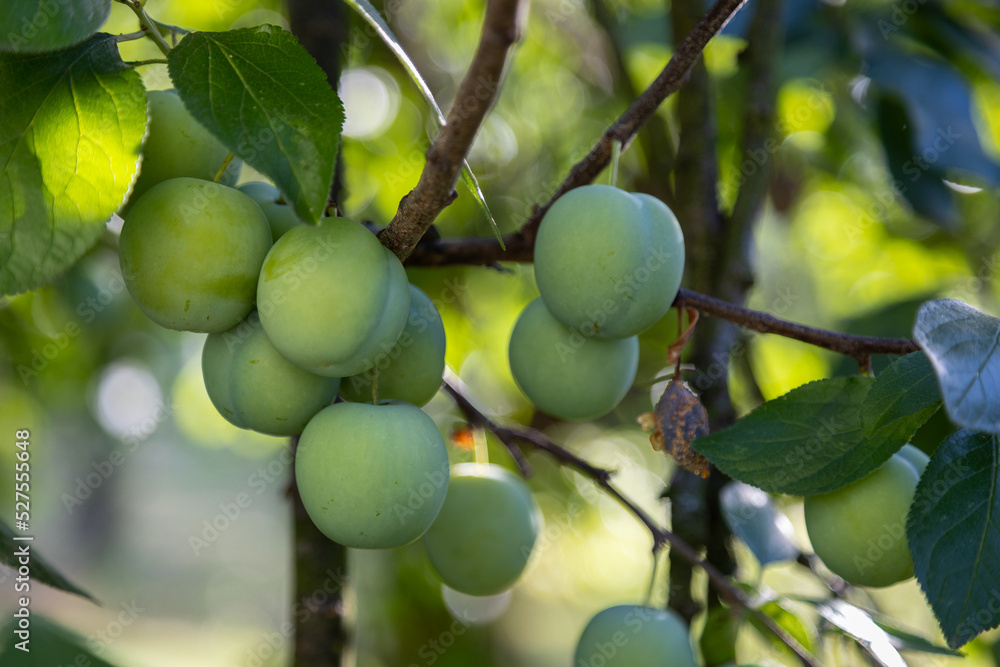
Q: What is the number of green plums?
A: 12